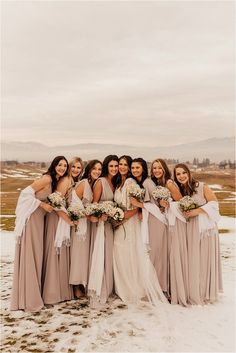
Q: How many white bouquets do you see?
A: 8